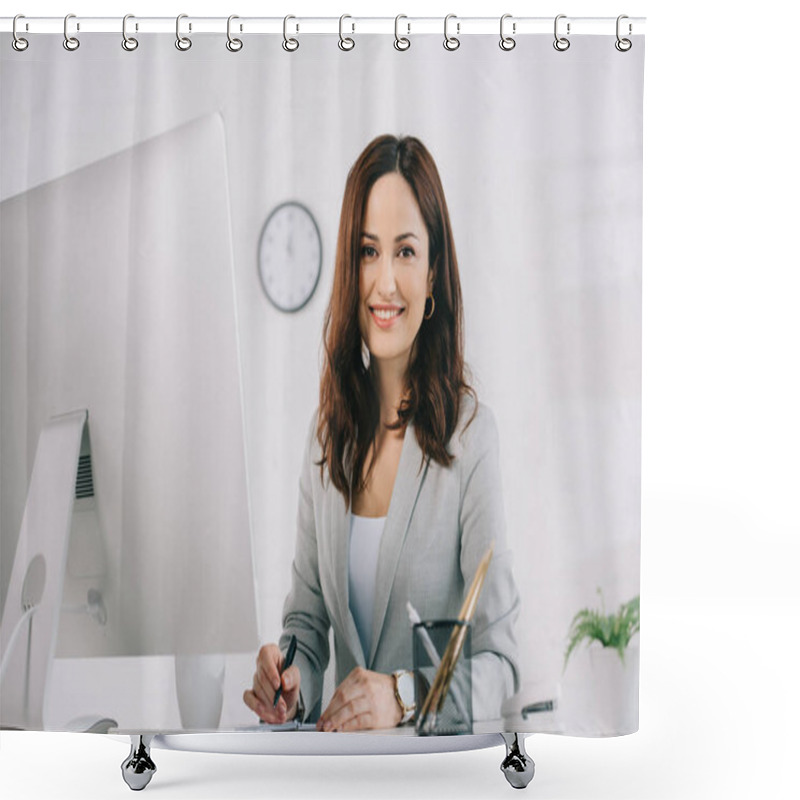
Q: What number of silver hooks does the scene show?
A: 12